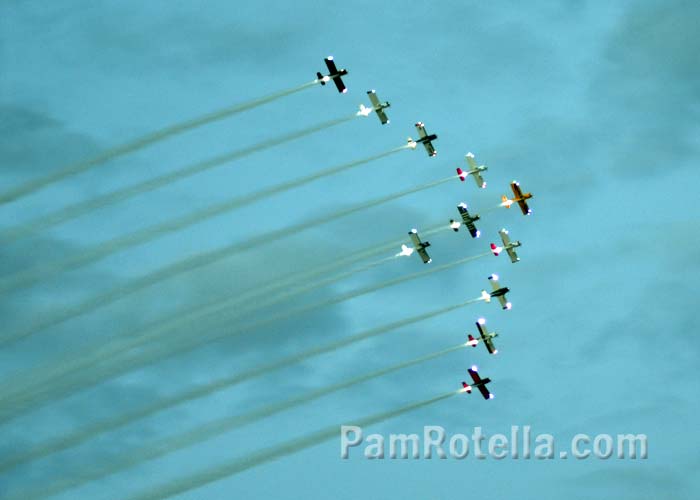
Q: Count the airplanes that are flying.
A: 11